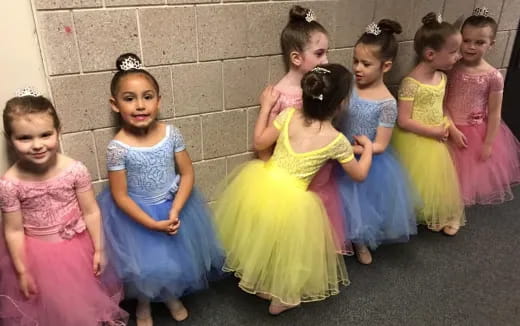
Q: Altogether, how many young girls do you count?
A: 7